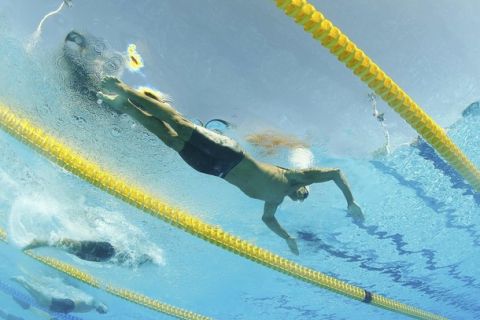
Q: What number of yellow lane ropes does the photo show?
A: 3